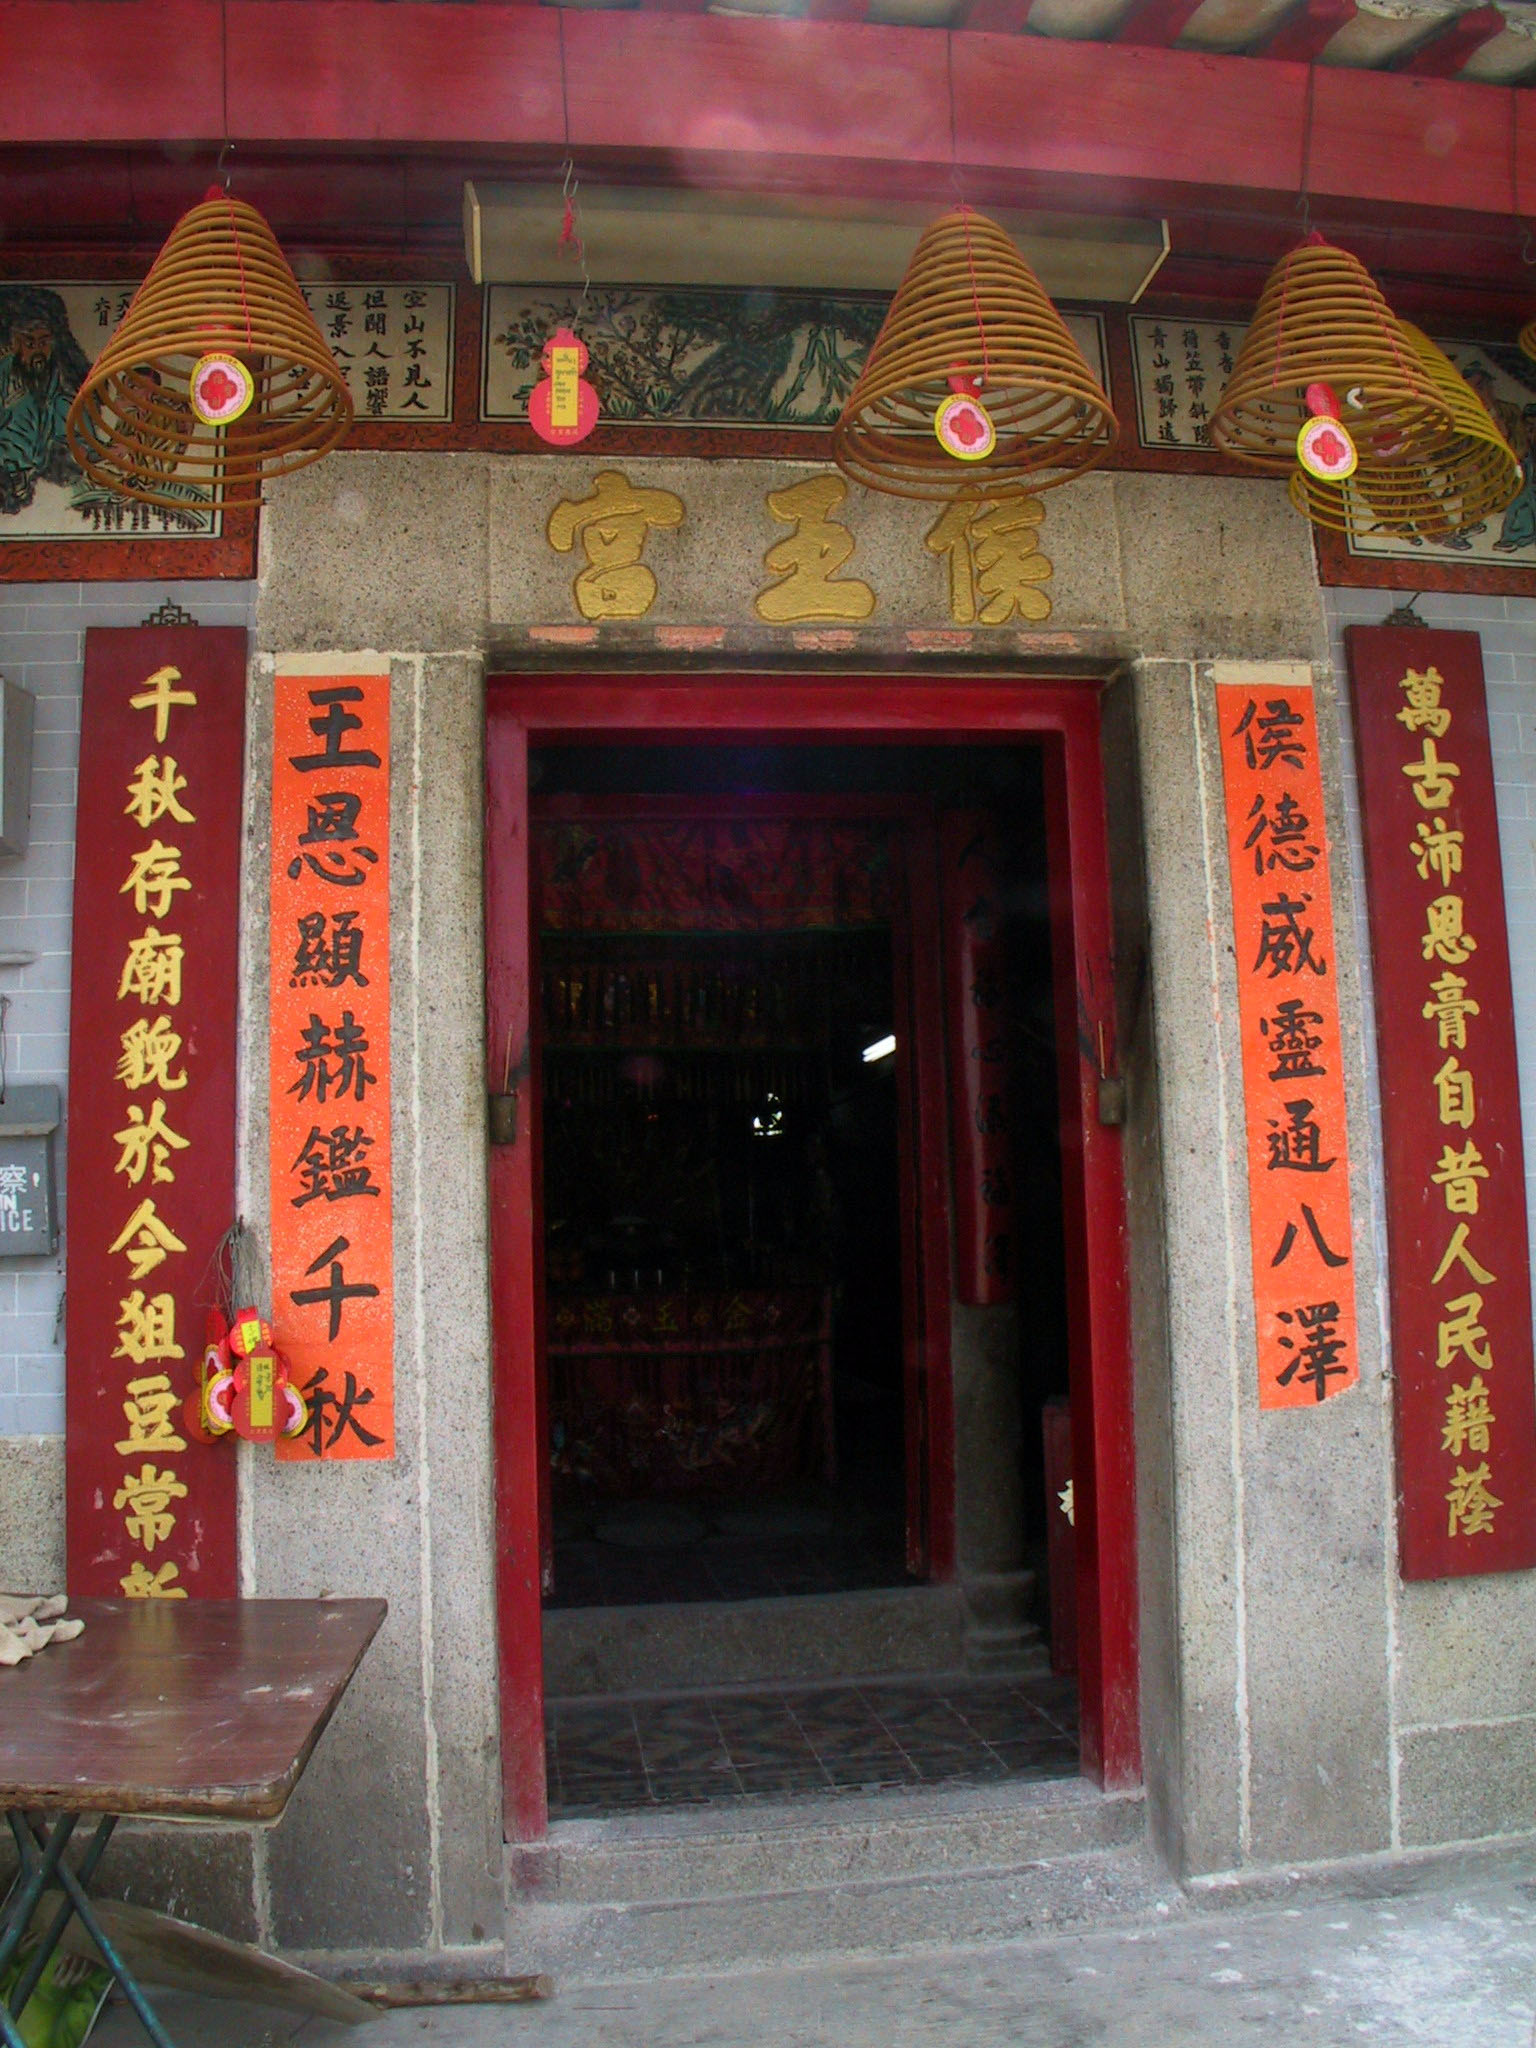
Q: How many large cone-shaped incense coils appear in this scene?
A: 4